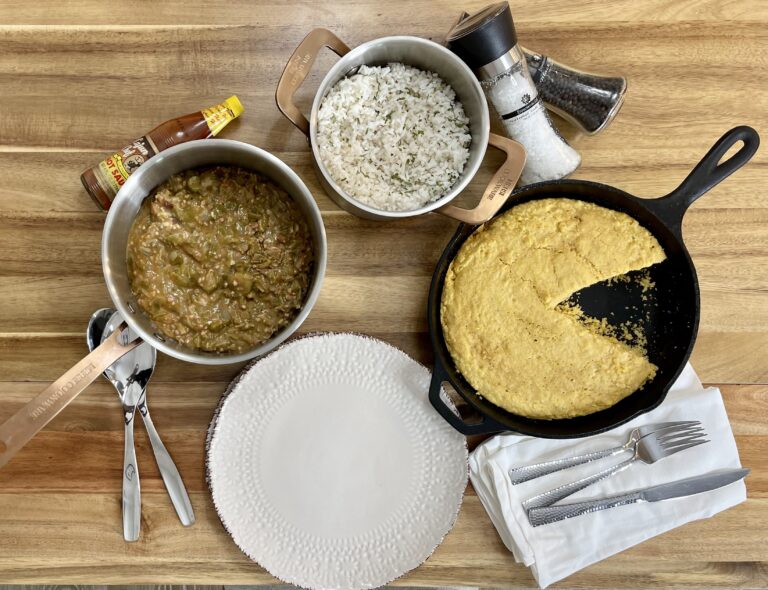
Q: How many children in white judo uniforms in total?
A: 0